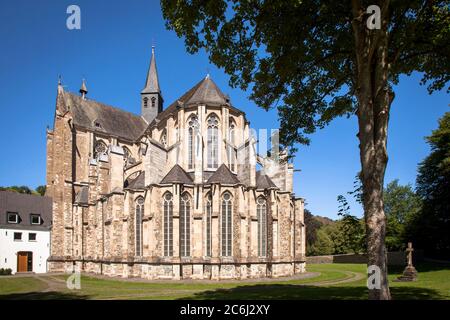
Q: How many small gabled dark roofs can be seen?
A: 4